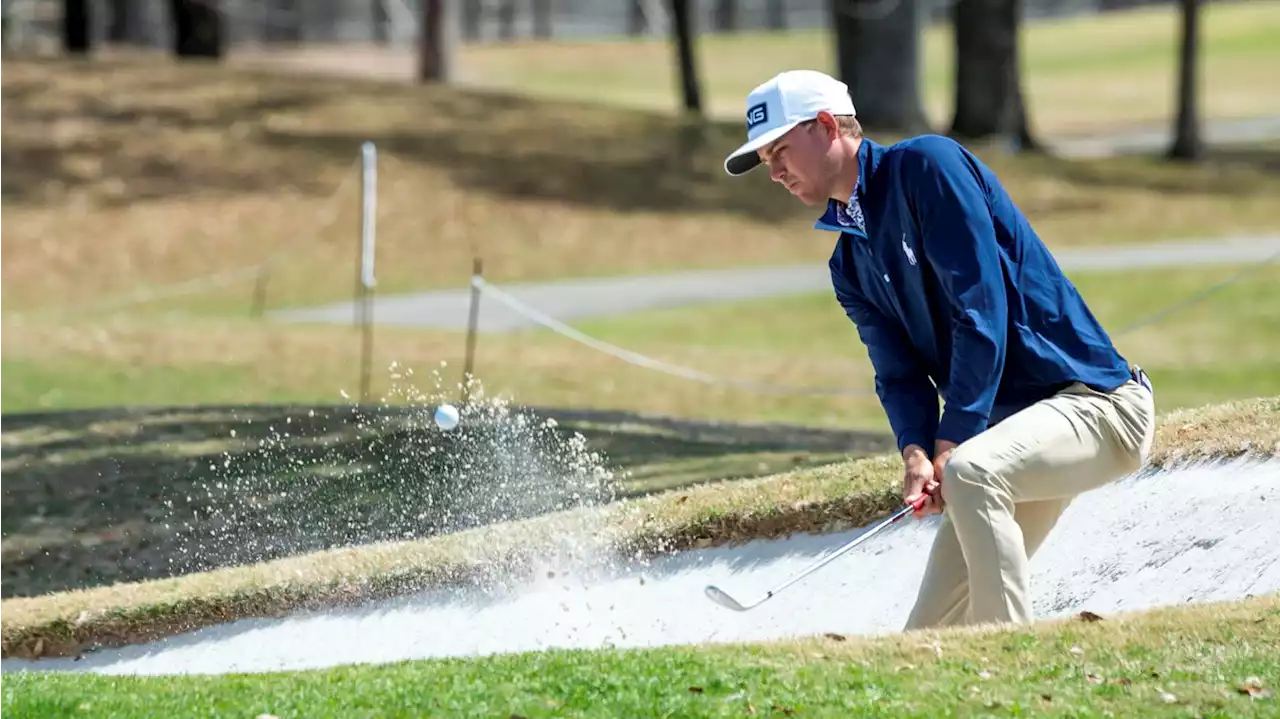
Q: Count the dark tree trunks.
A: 7